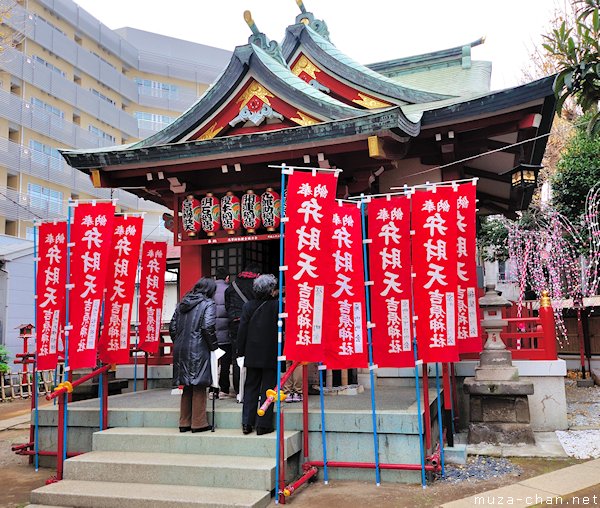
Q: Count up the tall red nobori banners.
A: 9